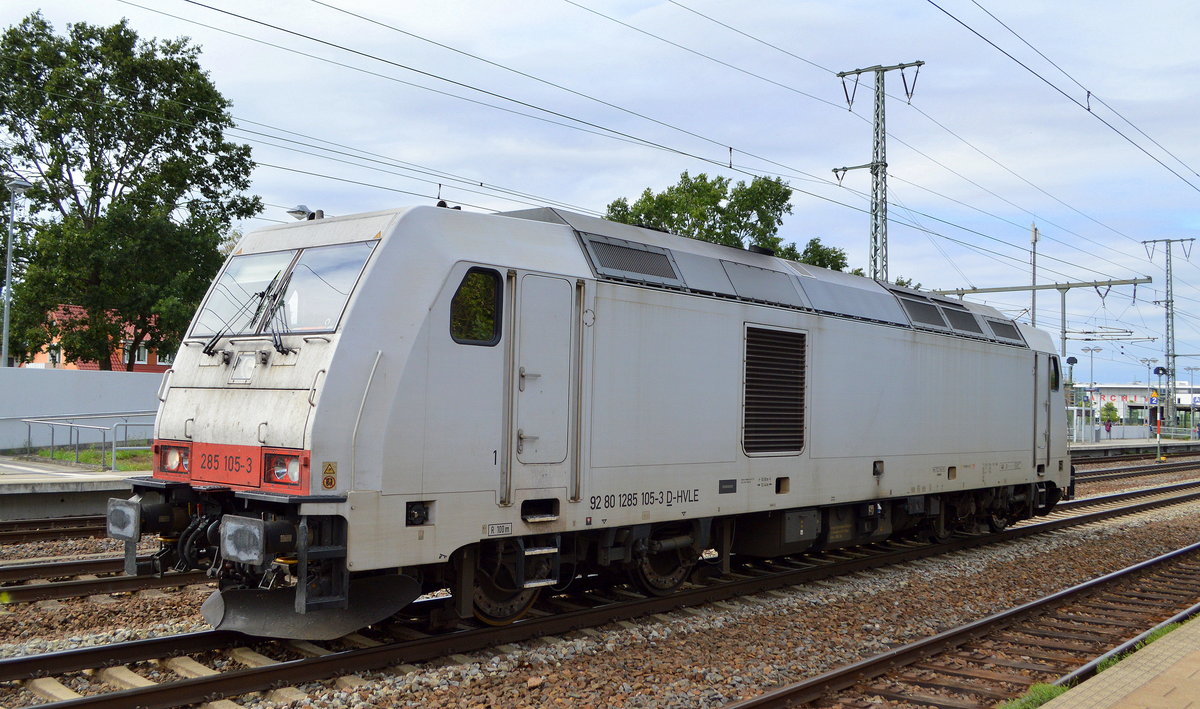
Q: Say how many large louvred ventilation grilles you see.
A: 1